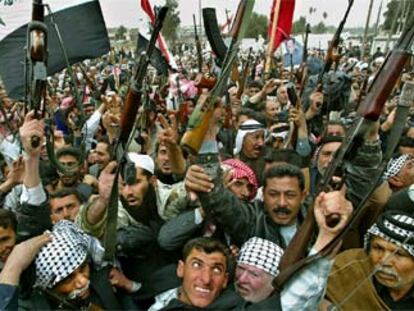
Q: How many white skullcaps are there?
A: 1